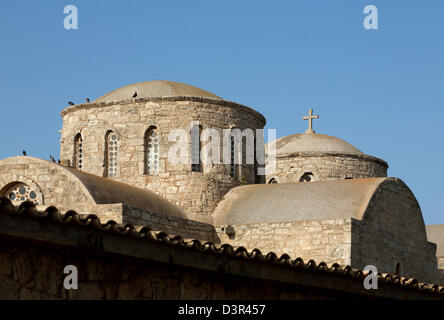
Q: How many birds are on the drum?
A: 3